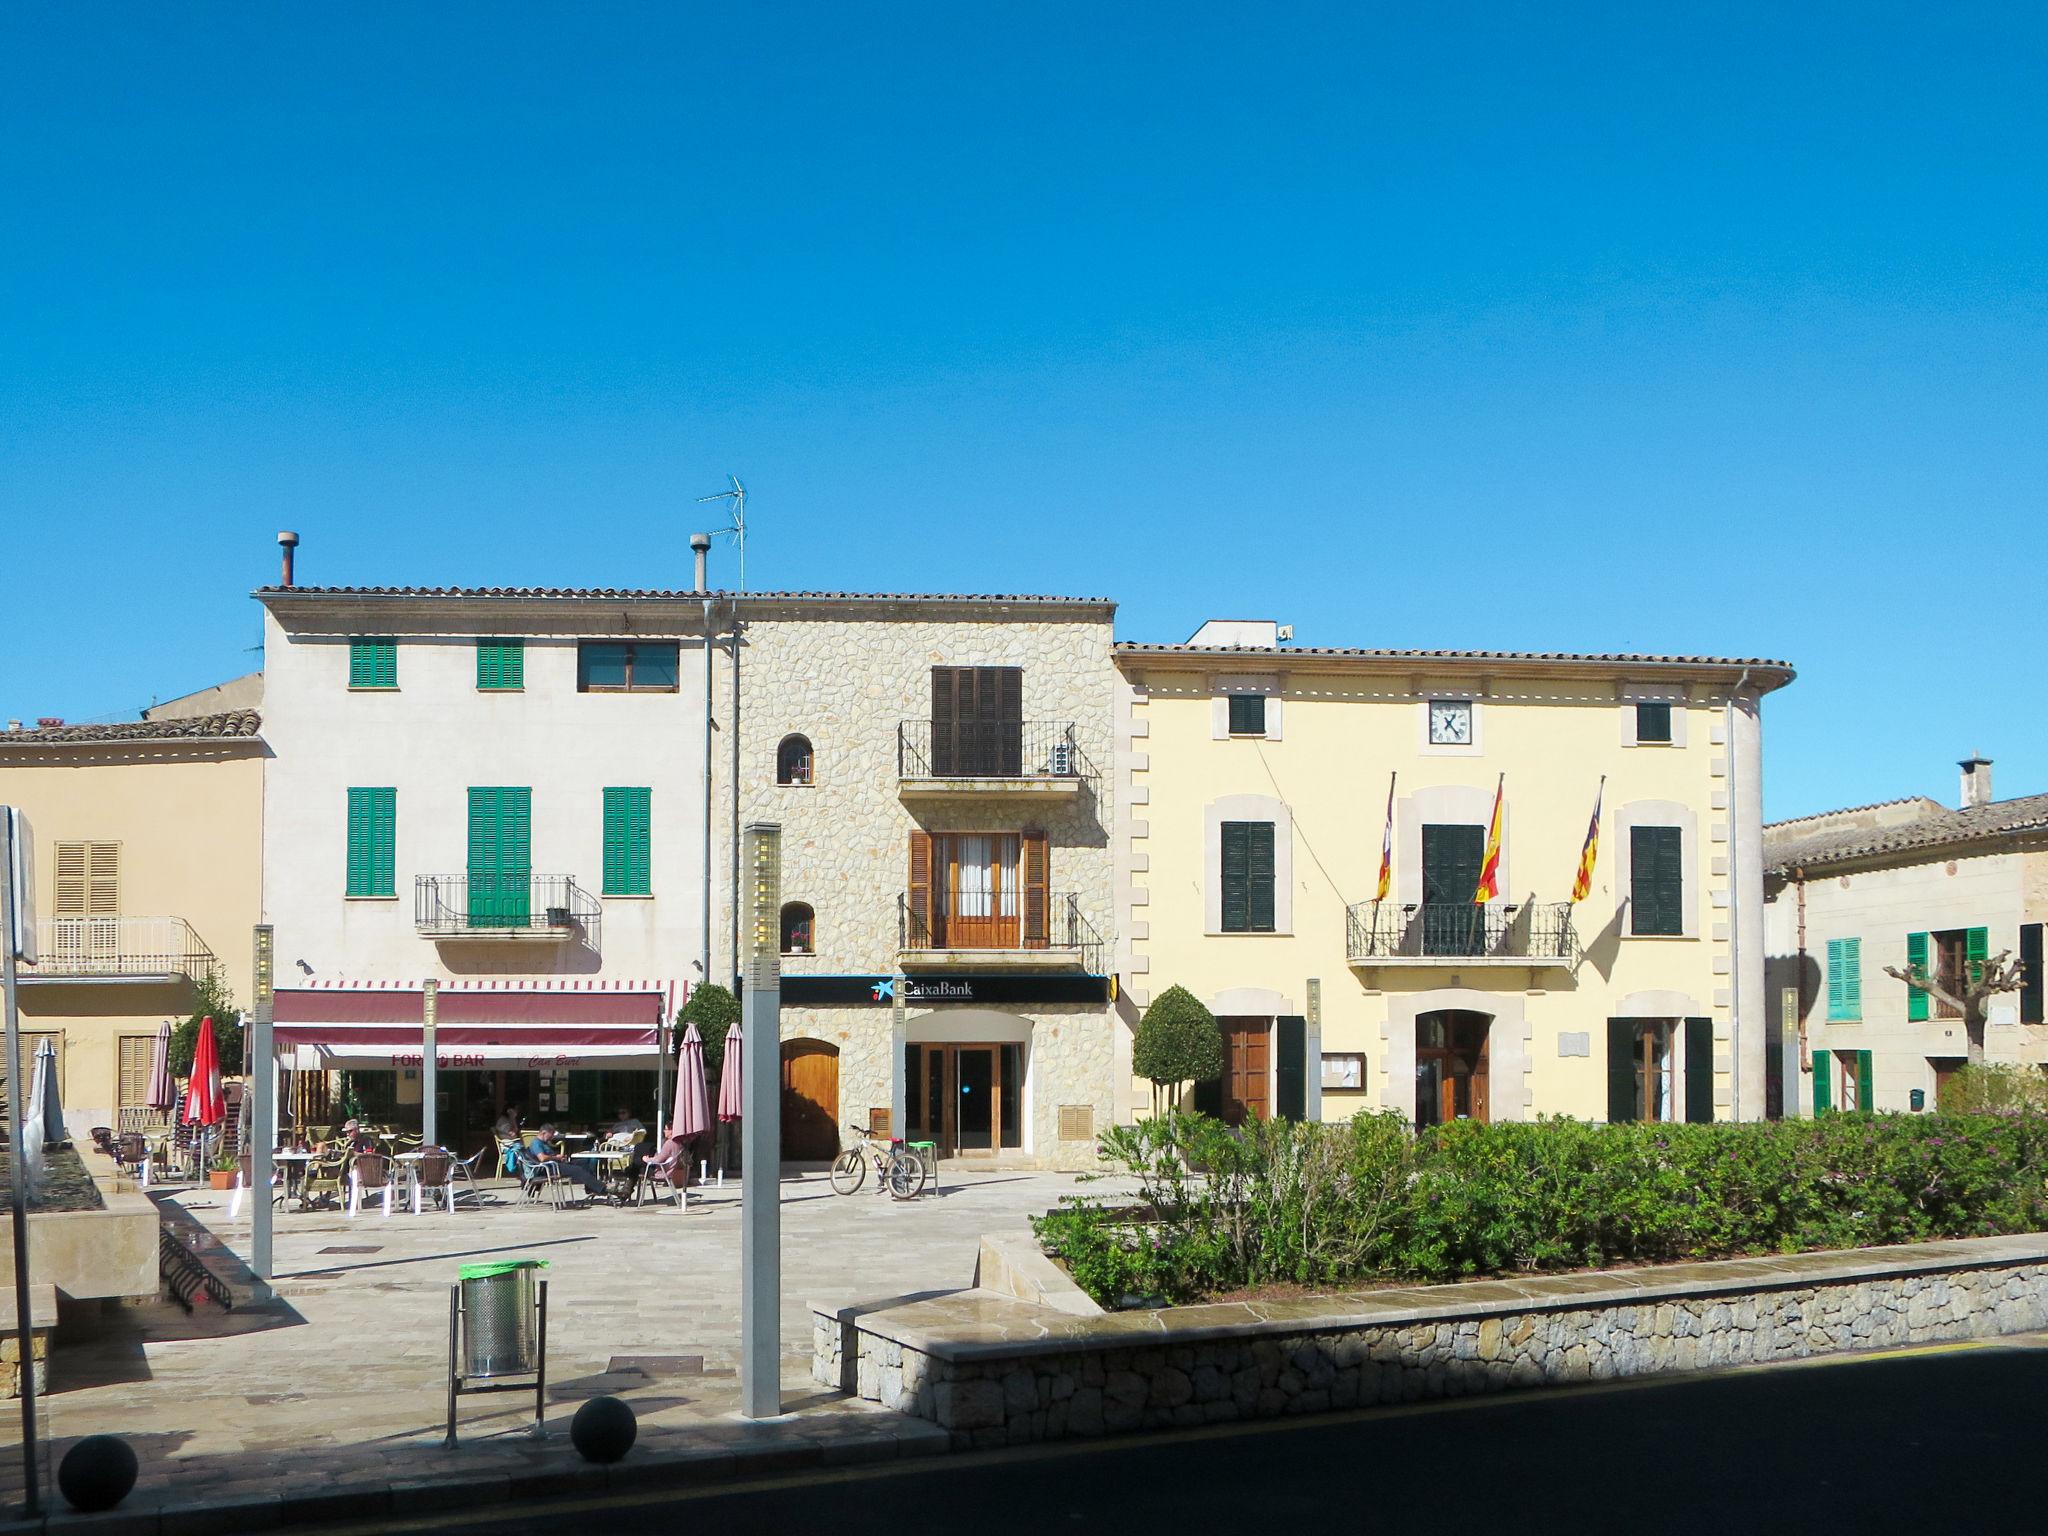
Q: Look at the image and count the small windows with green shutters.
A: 2